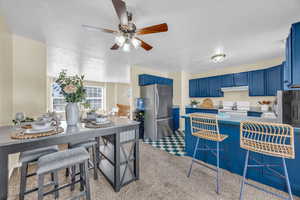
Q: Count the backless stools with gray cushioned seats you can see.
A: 3